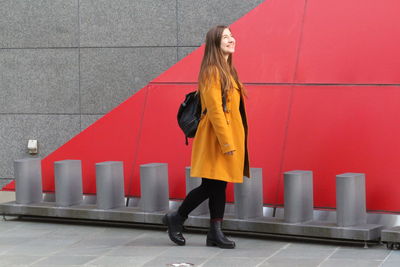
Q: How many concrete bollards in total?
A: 8